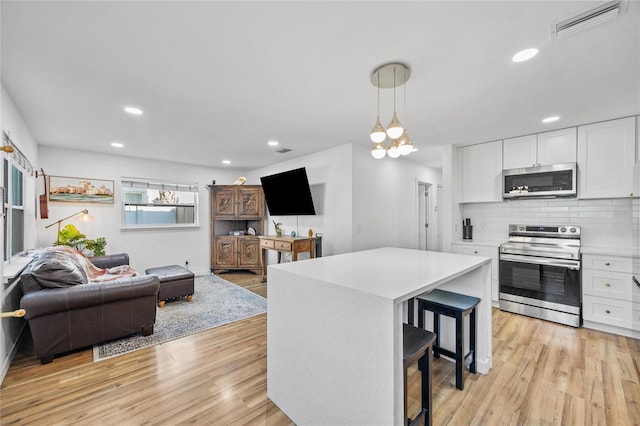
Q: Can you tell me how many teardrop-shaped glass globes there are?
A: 5